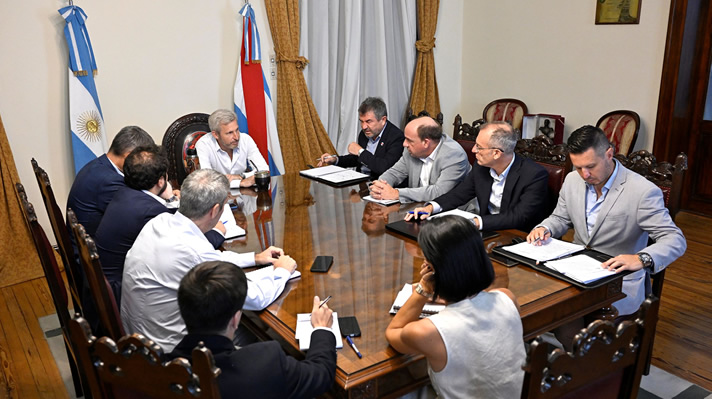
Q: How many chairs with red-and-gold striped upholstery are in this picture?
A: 2